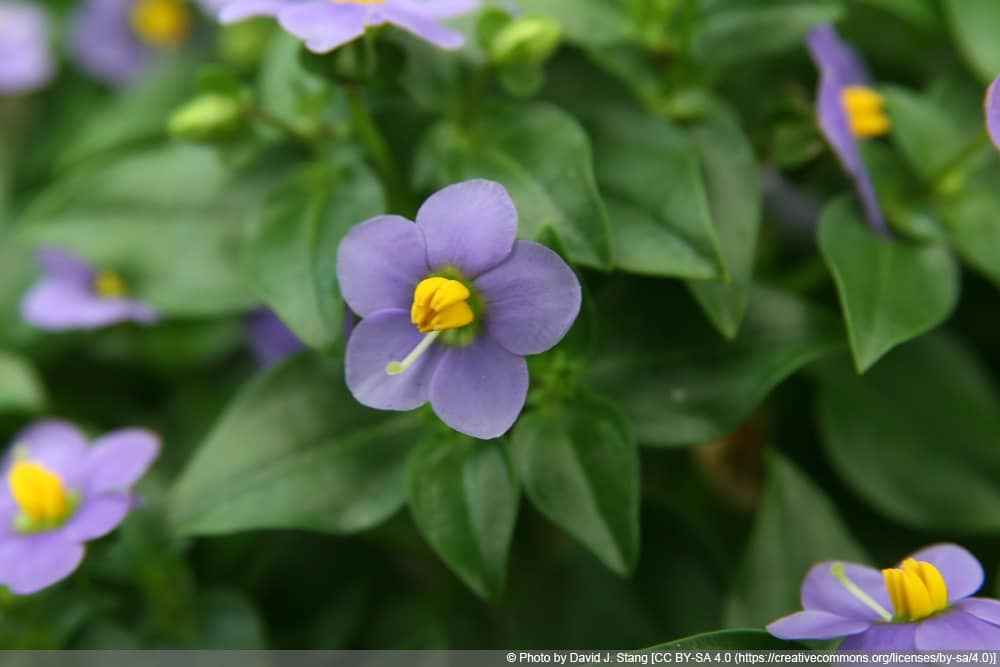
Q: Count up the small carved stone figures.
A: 0